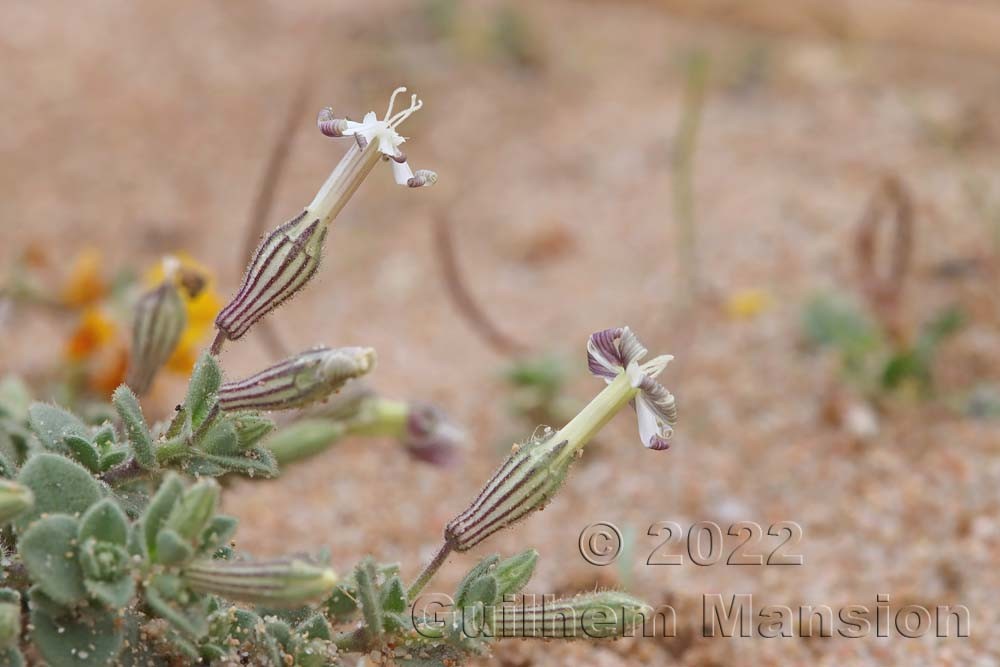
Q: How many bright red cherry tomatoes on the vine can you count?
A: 0